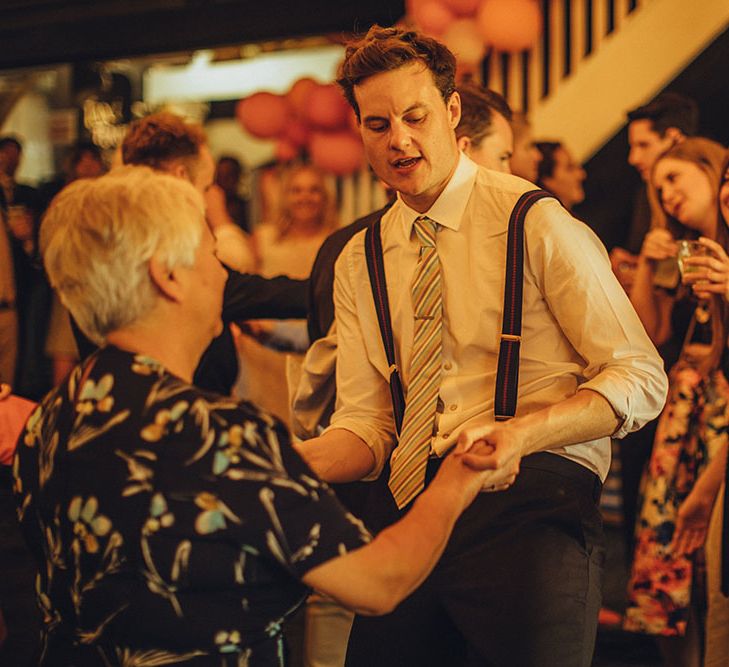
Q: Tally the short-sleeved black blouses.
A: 1